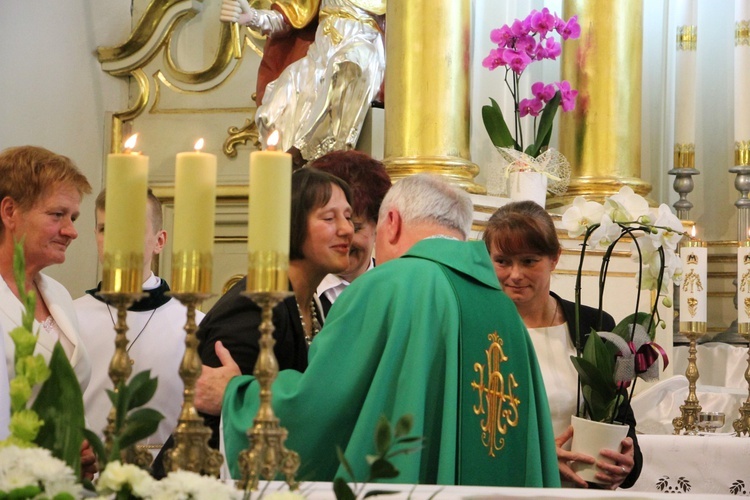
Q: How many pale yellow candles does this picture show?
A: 3